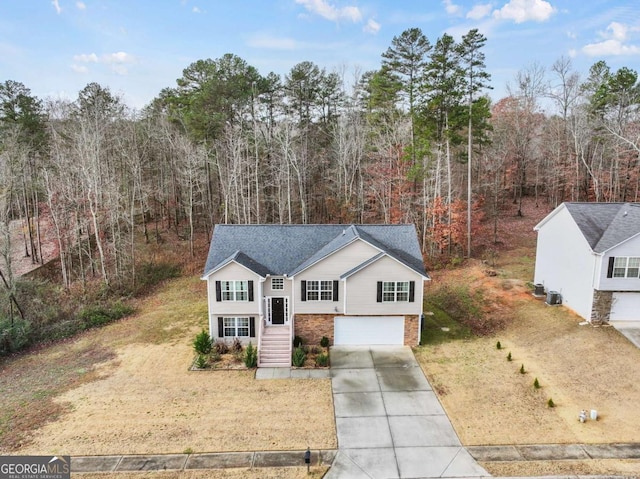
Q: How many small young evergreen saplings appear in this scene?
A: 5